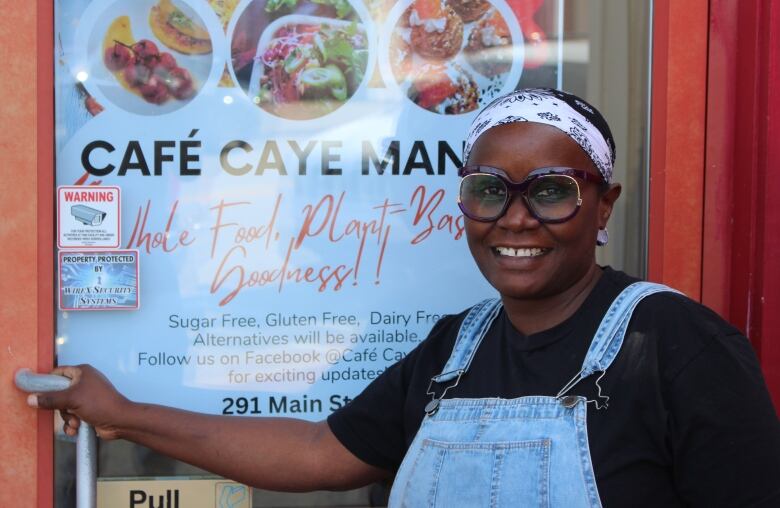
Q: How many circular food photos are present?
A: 3